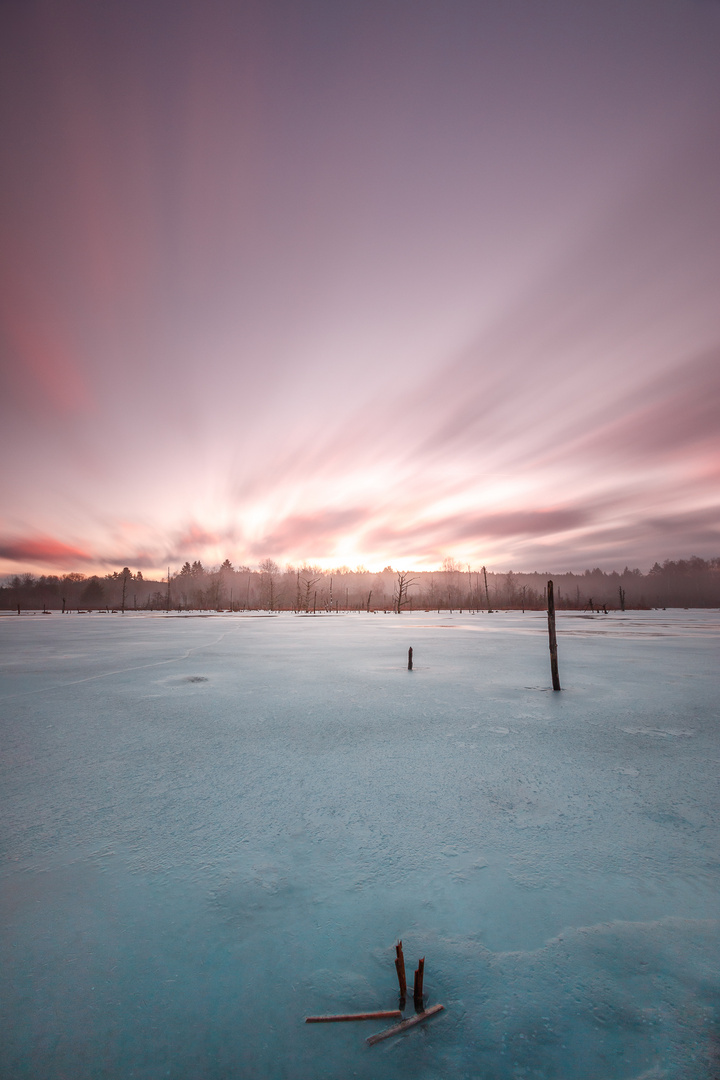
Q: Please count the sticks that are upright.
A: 4